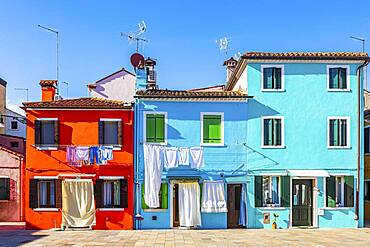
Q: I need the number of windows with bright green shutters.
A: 3